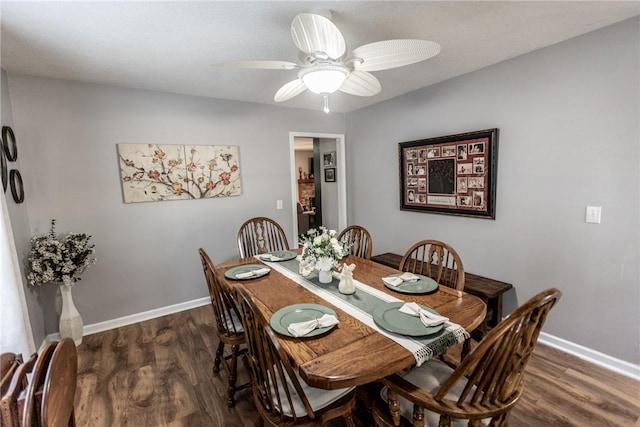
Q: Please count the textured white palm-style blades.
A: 5